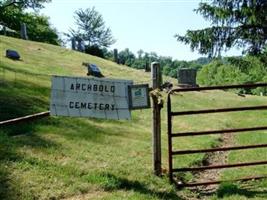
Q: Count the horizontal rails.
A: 6